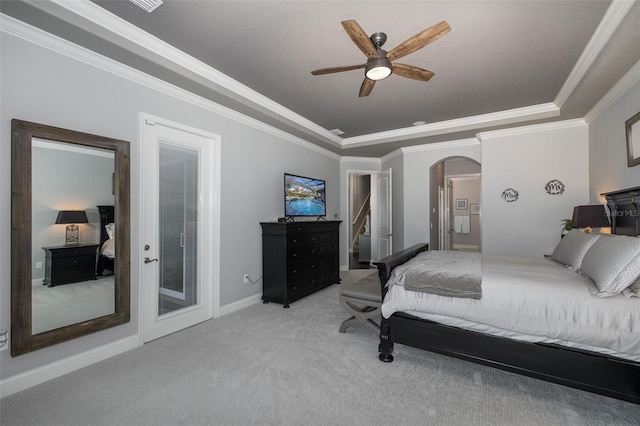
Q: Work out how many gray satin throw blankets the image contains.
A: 1